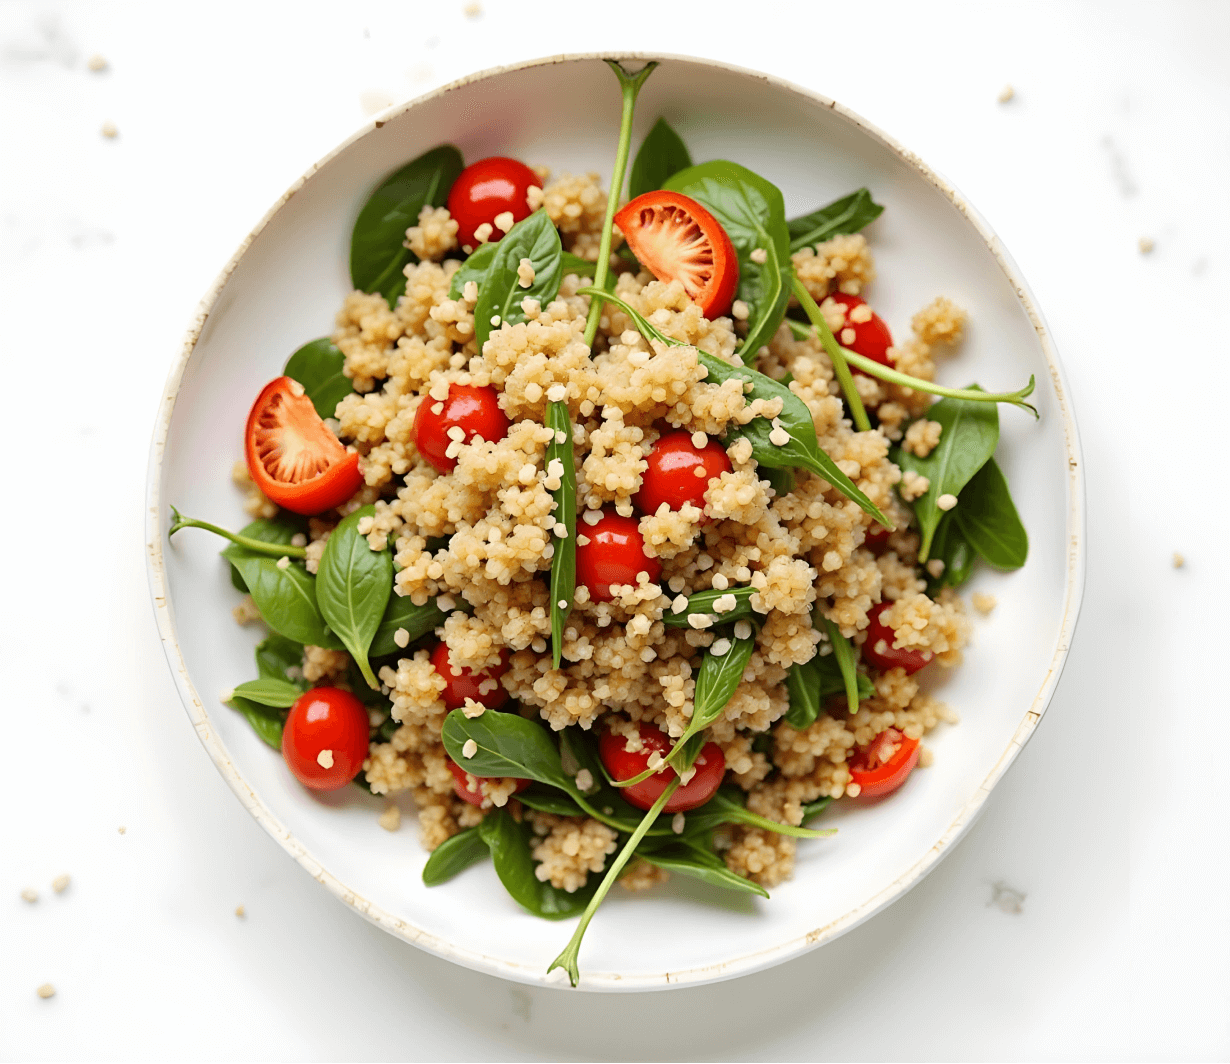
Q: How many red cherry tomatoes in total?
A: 13